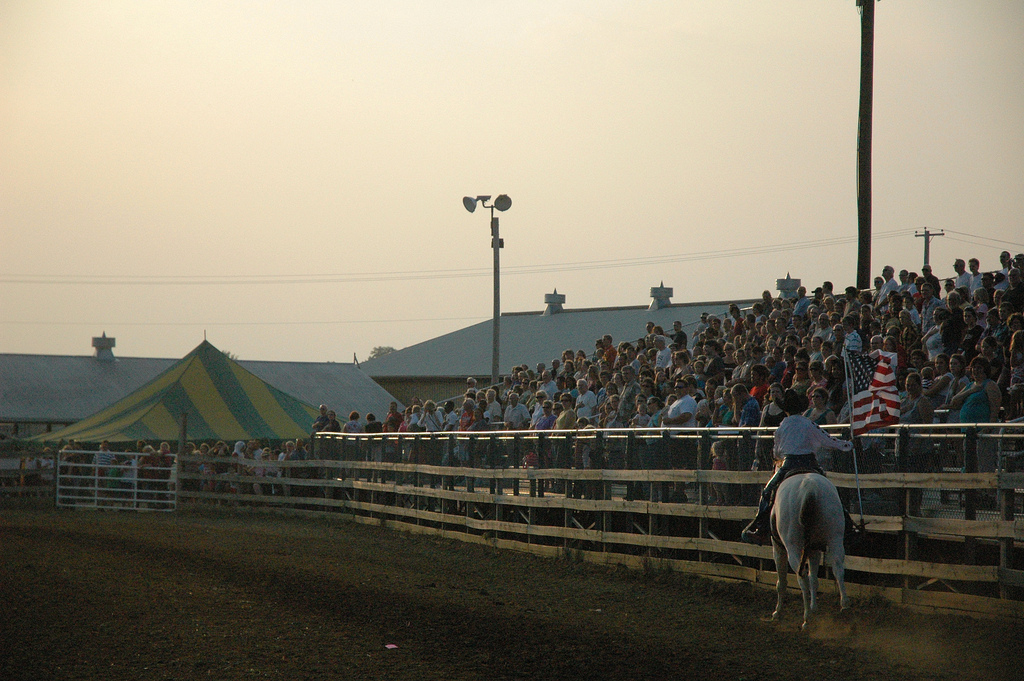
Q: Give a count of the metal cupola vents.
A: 4